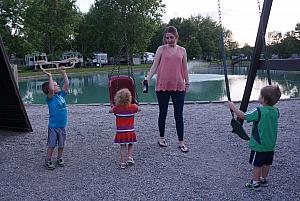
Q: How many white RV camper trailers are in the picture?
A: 4